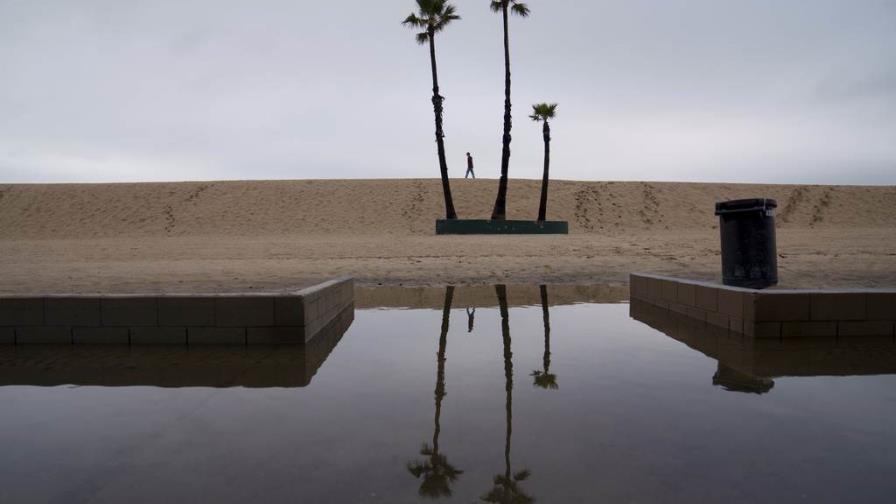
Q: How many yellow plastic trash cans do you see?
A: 0